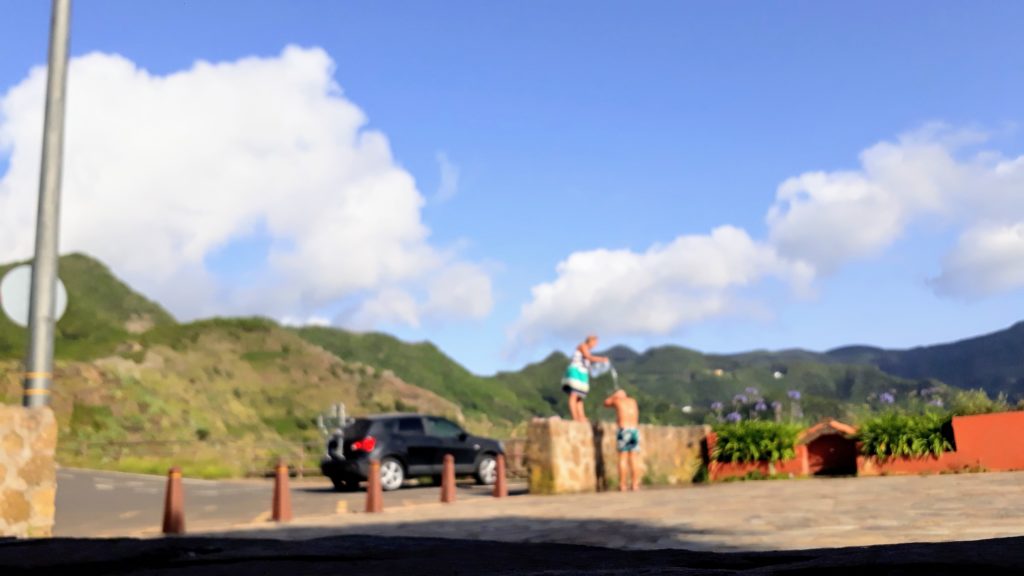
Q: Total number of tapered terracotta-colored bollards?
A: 5